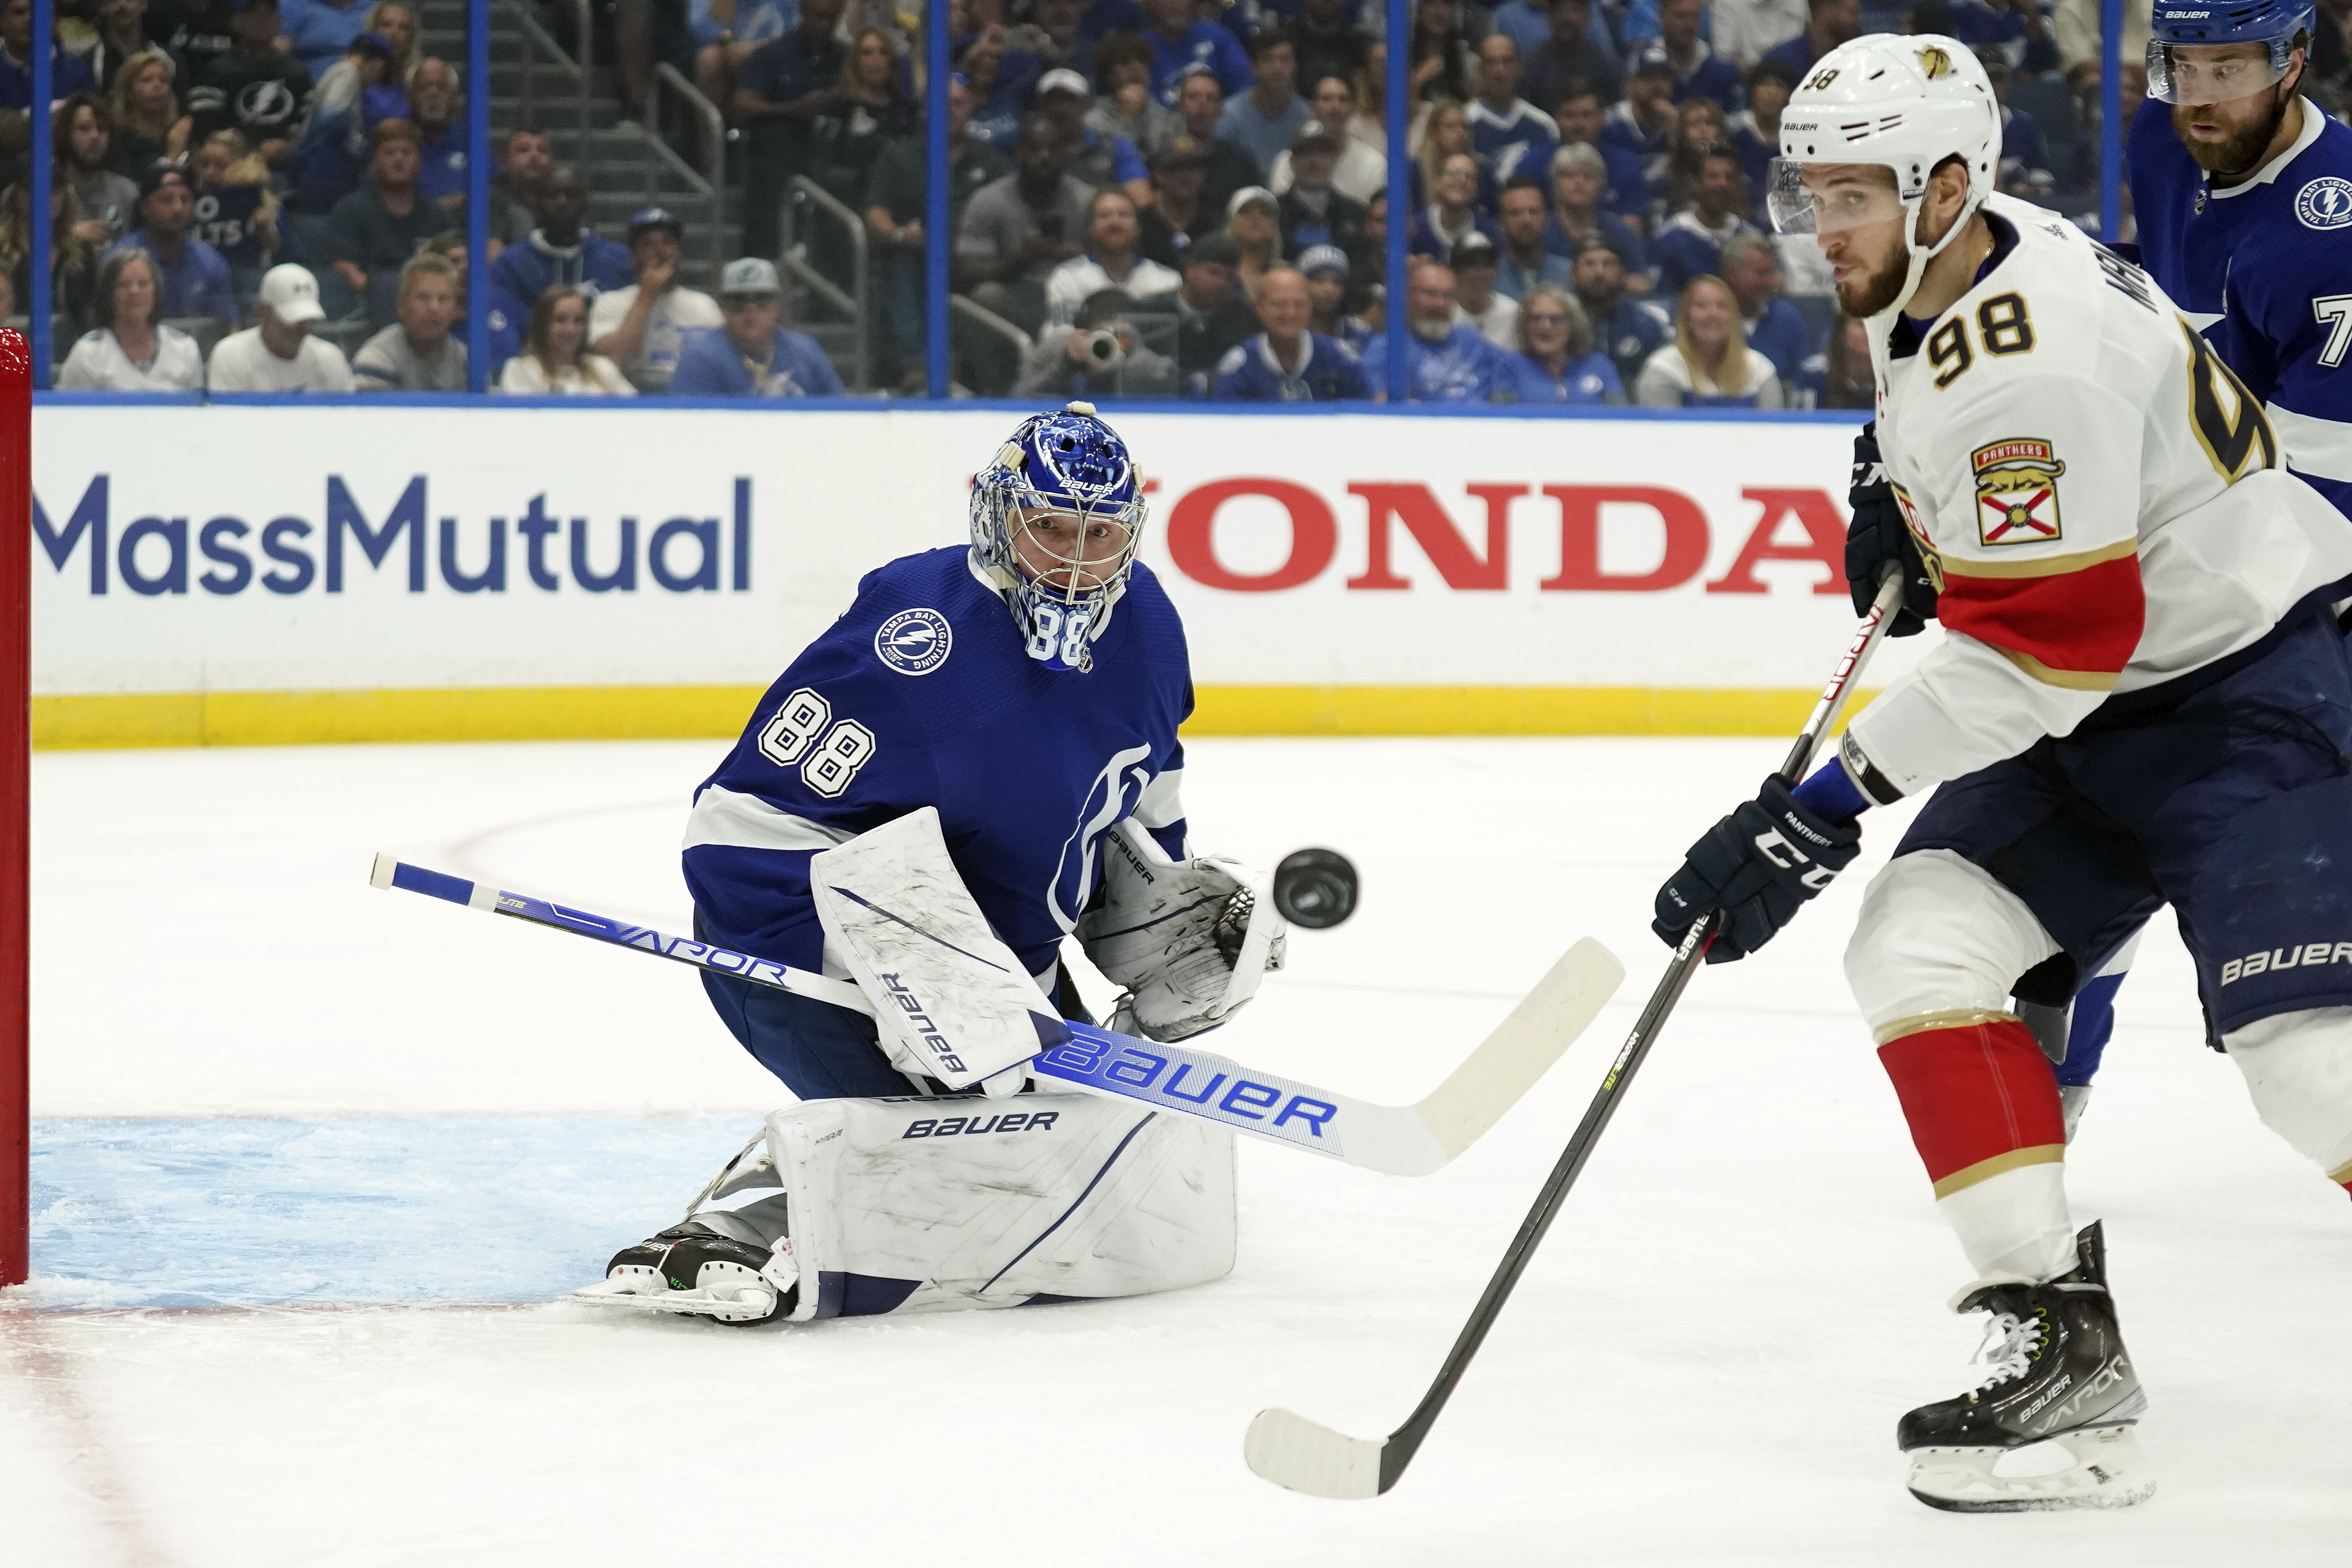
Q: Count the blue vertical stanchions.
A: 5